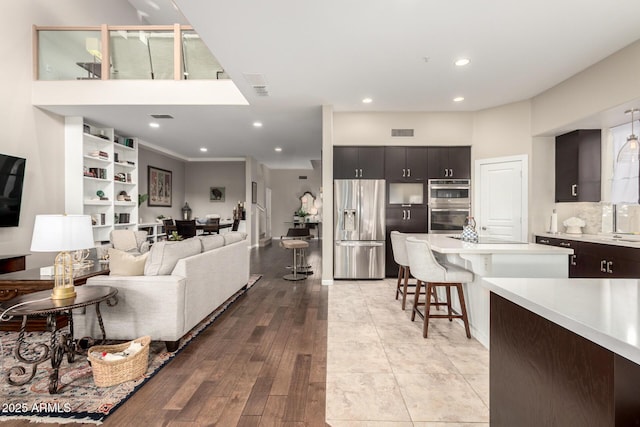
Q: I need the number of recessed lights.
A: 7